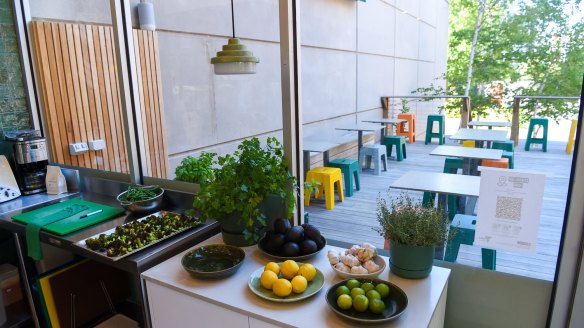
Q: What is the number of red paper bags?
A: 0